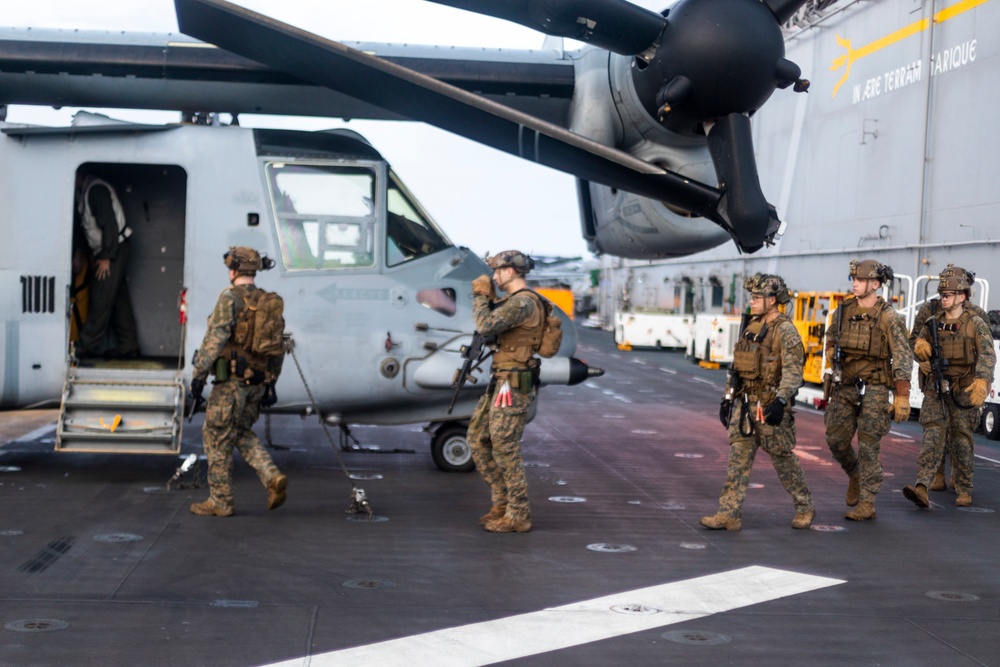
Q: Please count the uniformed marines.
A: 6